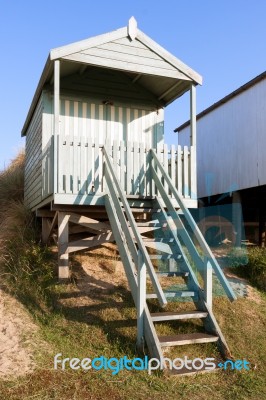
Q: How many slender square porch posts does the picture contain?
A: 2